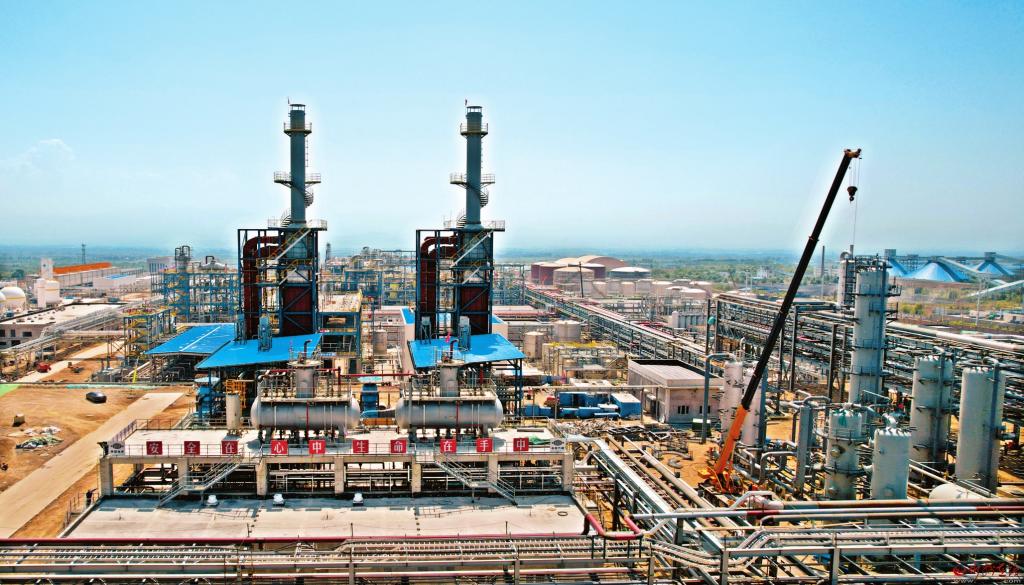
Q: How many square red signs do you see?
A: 10